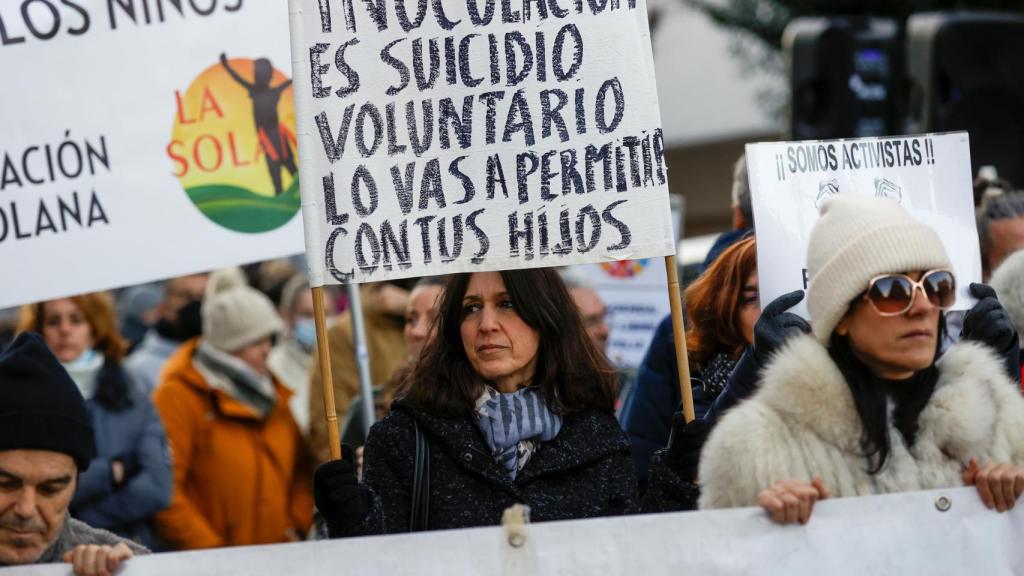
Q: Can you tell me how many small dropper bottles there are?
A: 0